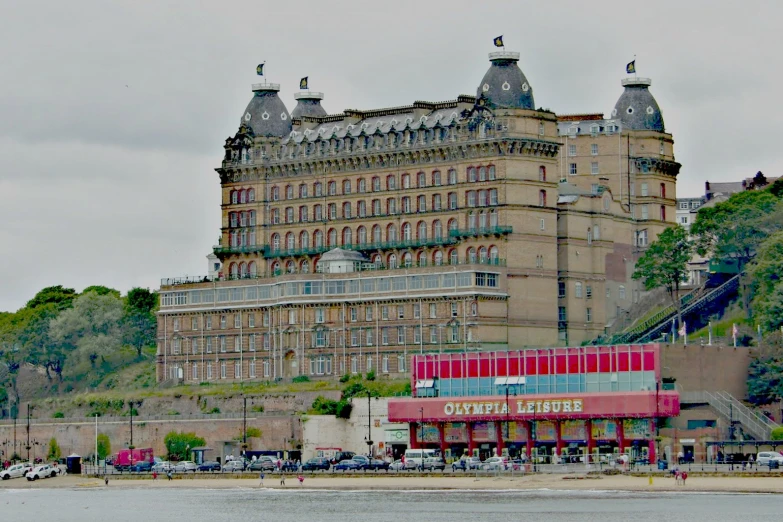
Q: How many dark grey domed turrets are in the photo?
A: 4